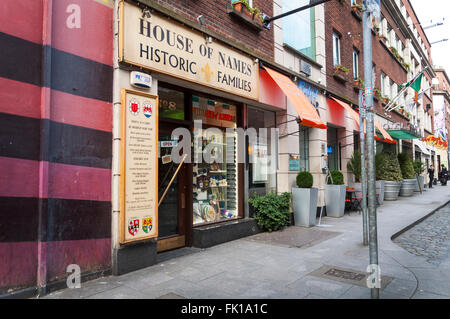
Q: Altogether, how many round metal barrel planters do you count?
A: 2